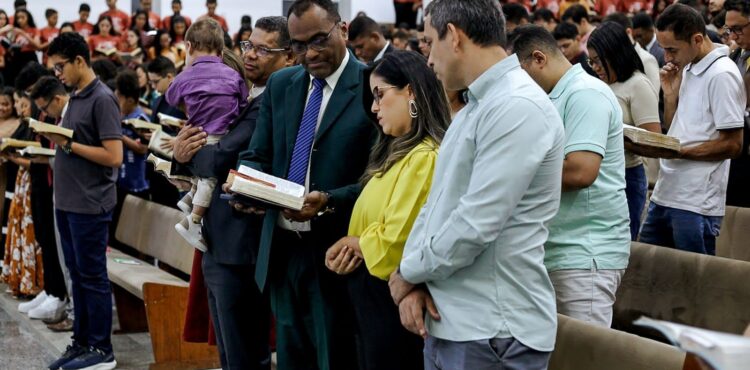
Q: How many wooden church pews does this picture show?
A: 4